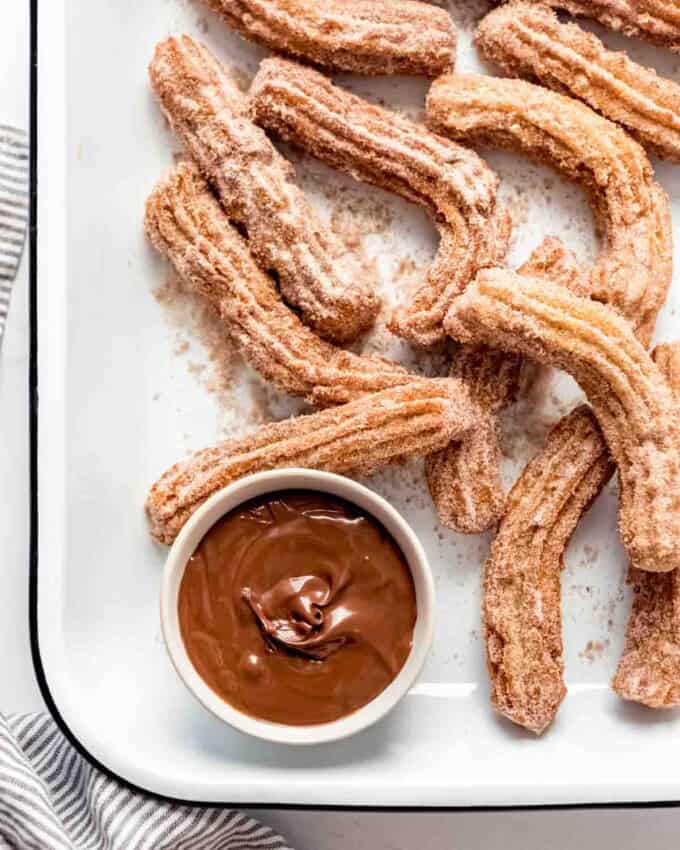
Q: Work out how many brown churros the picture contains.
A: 12